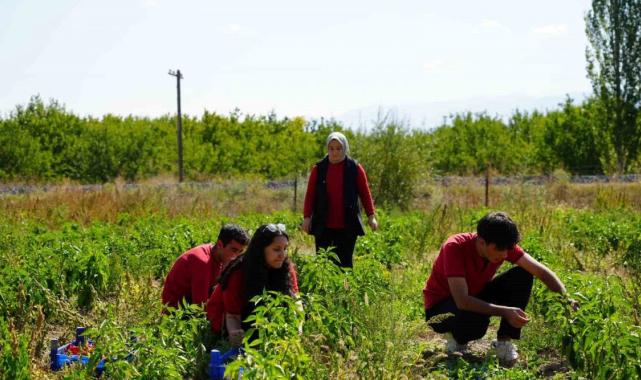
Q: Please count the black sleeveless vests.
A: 1